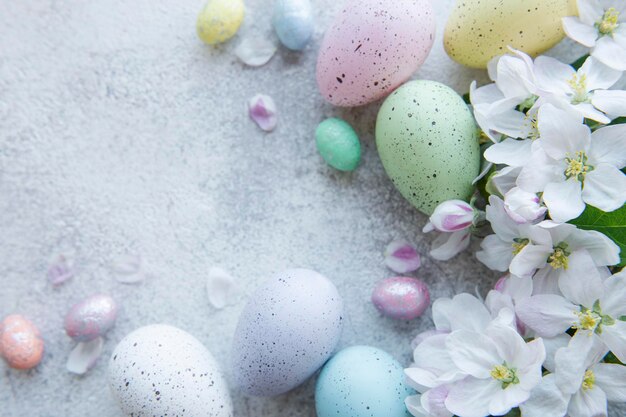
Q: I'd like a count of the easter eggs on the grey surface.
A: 12